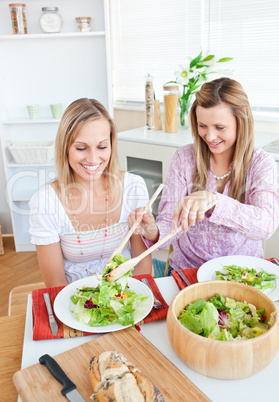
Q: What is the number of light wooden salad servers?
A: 2